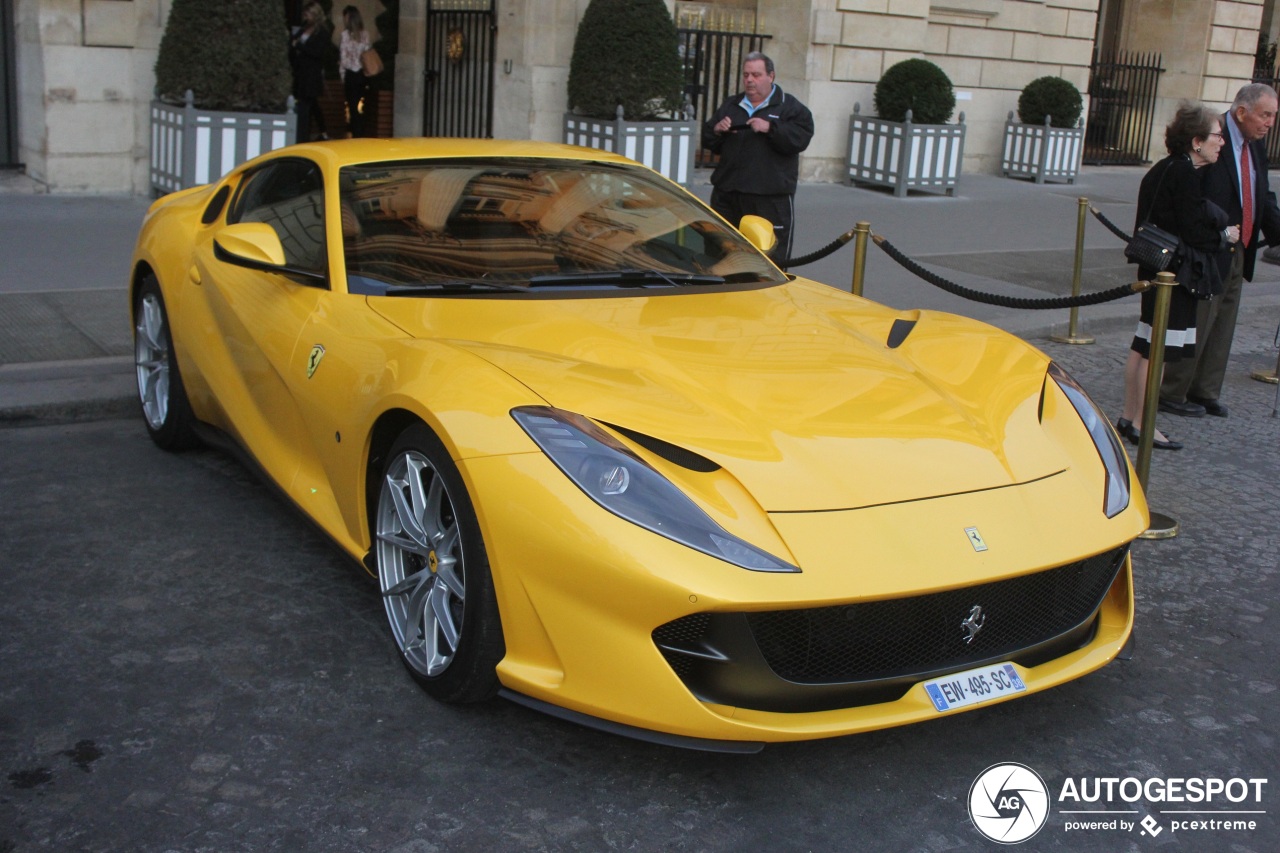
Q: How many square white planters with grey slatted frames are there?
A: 4